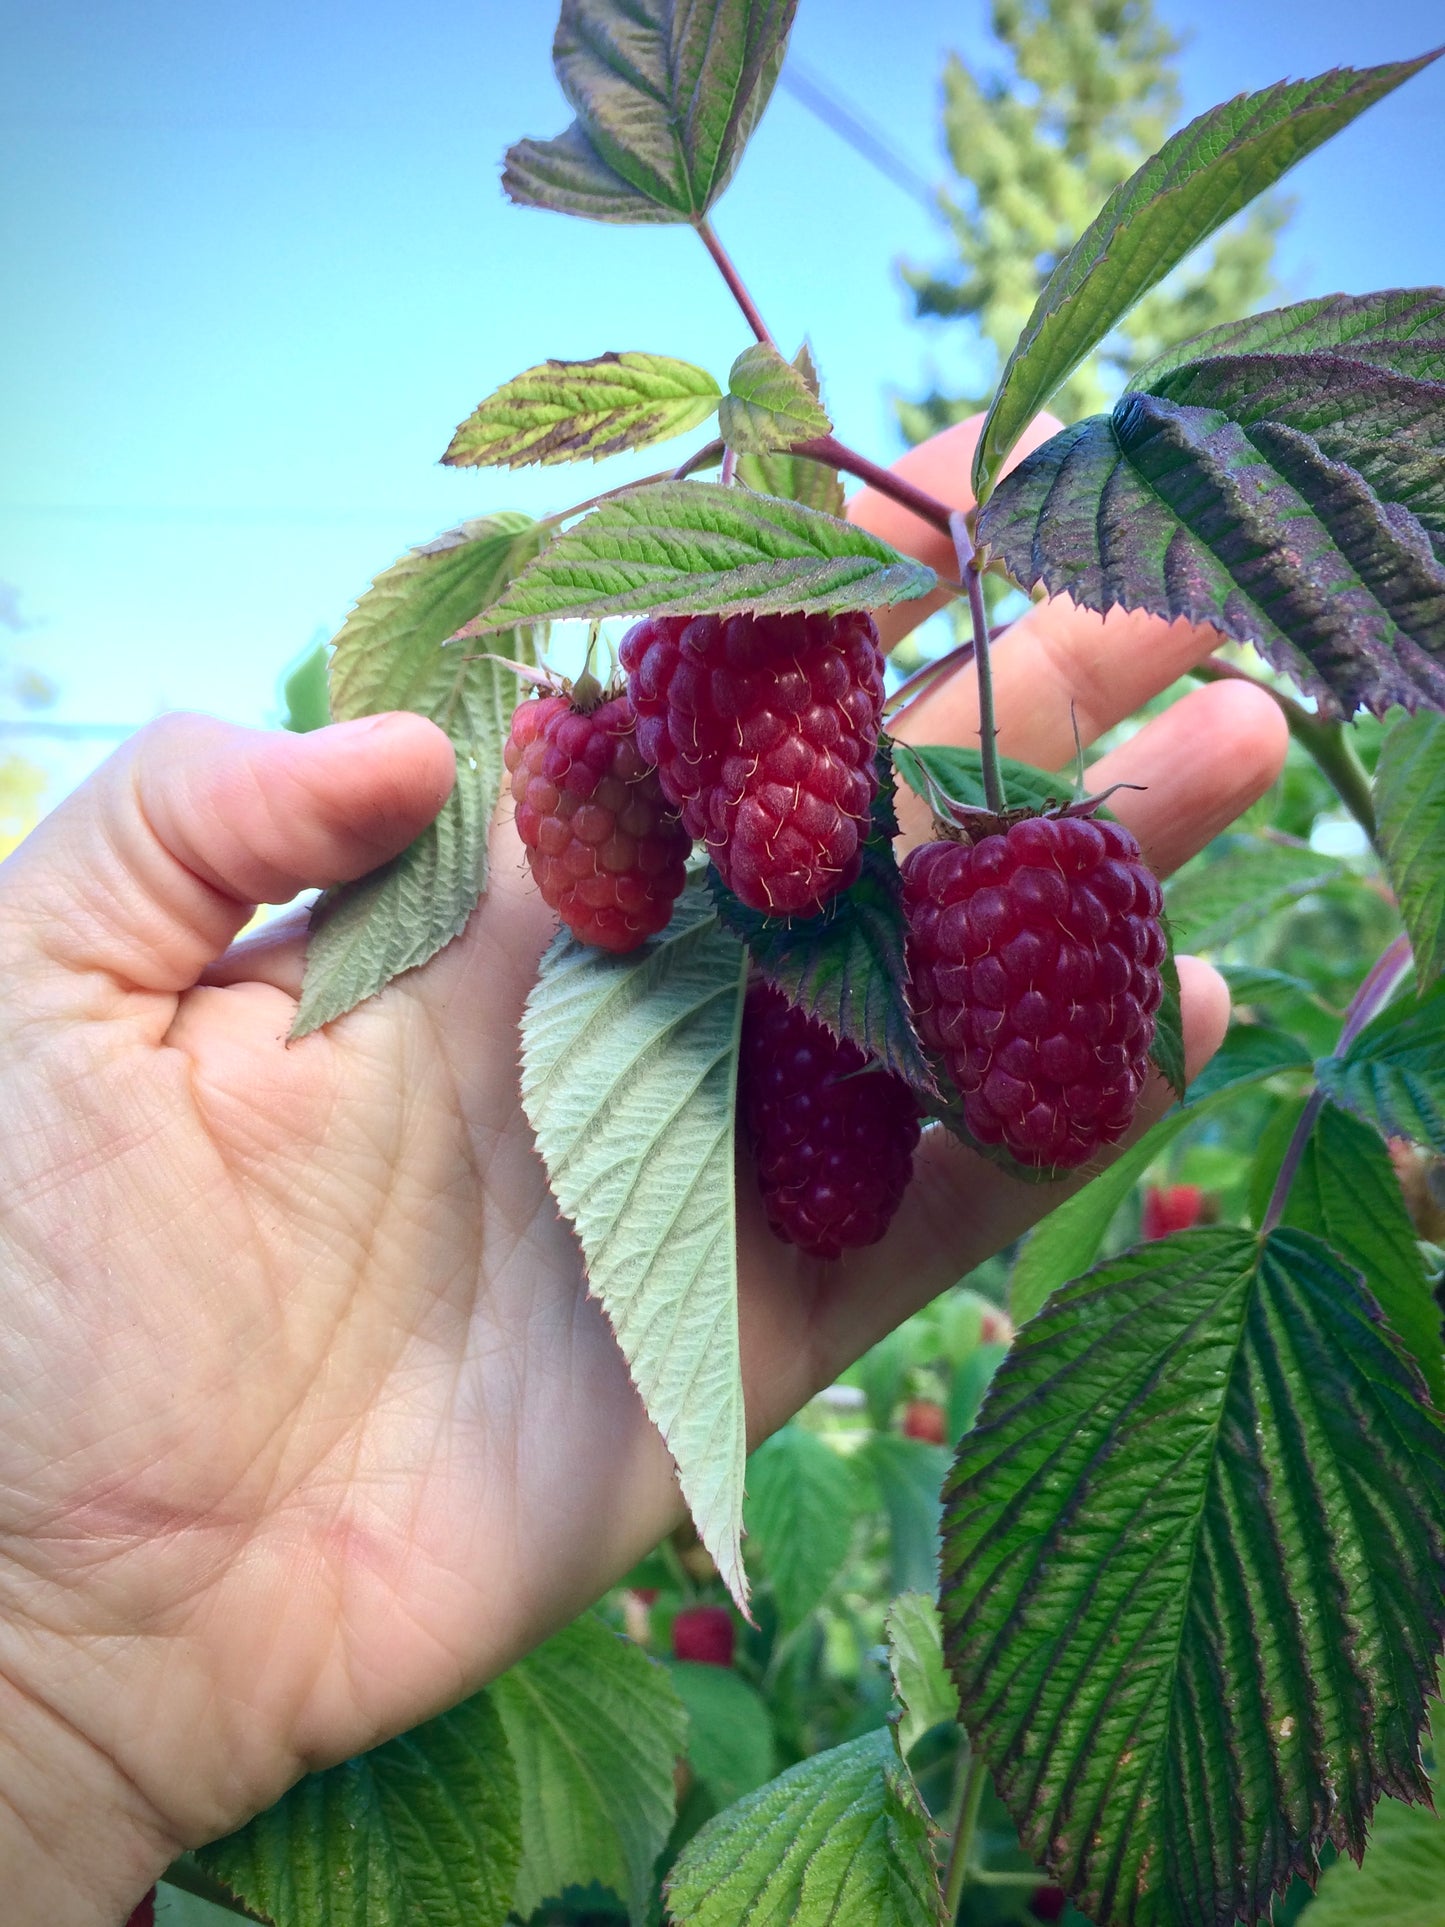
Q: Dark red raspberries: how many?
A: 3